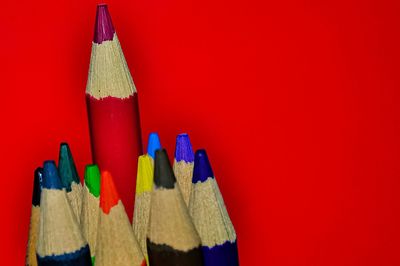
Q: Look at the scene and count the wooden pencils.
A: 11